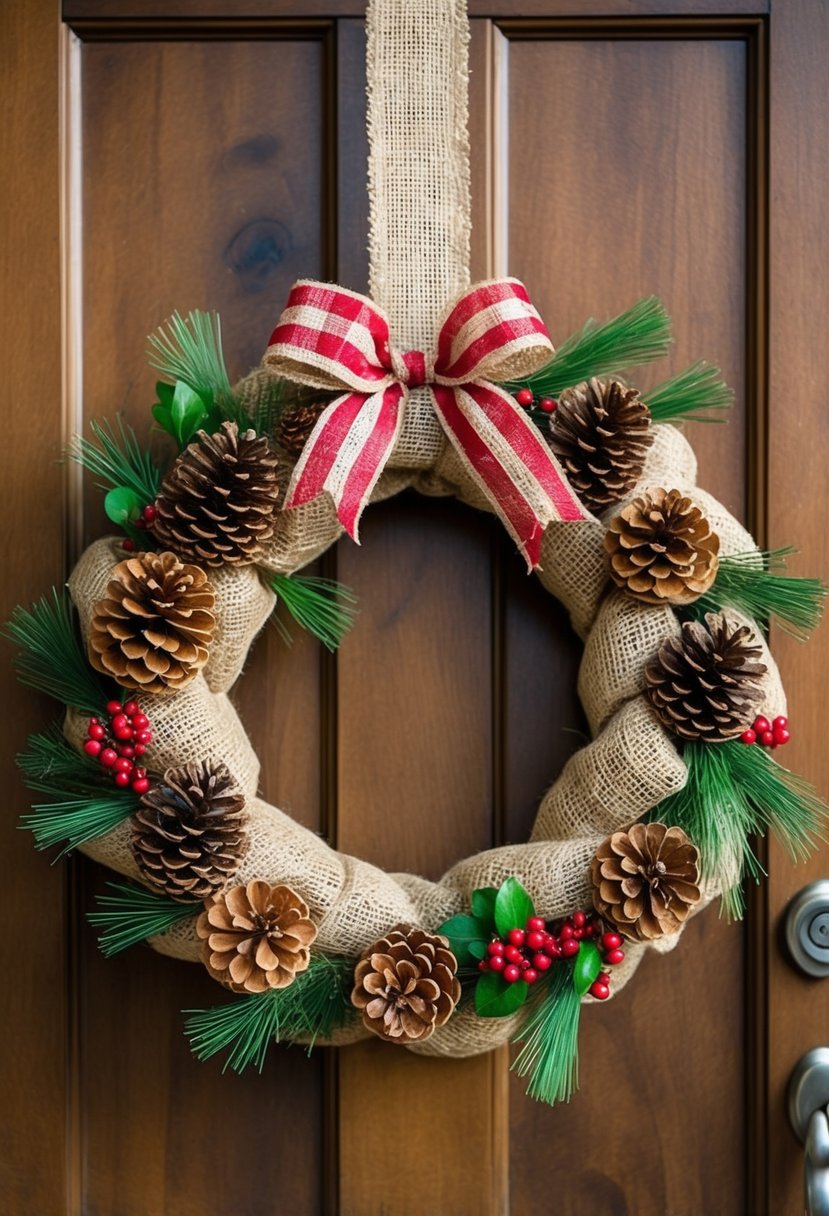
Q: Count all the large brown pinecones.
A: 9